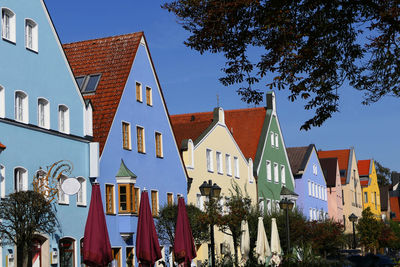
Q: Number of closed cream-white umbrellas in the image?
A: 3